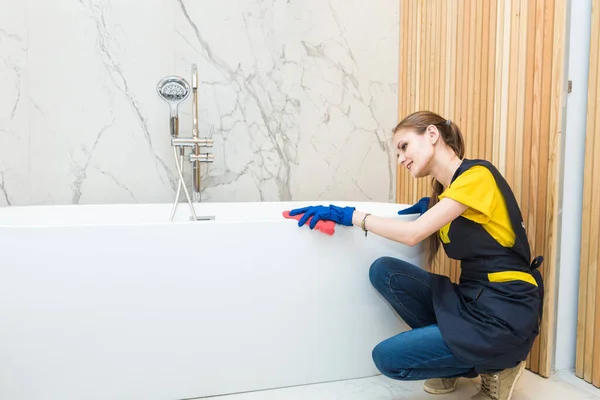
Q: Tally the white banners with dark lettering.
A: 0